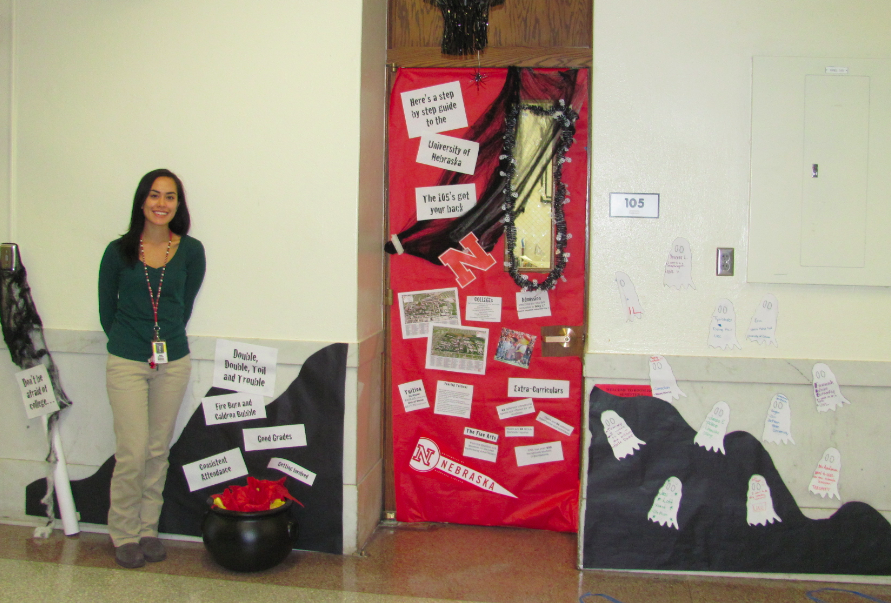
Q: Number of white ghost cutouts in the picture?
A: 12